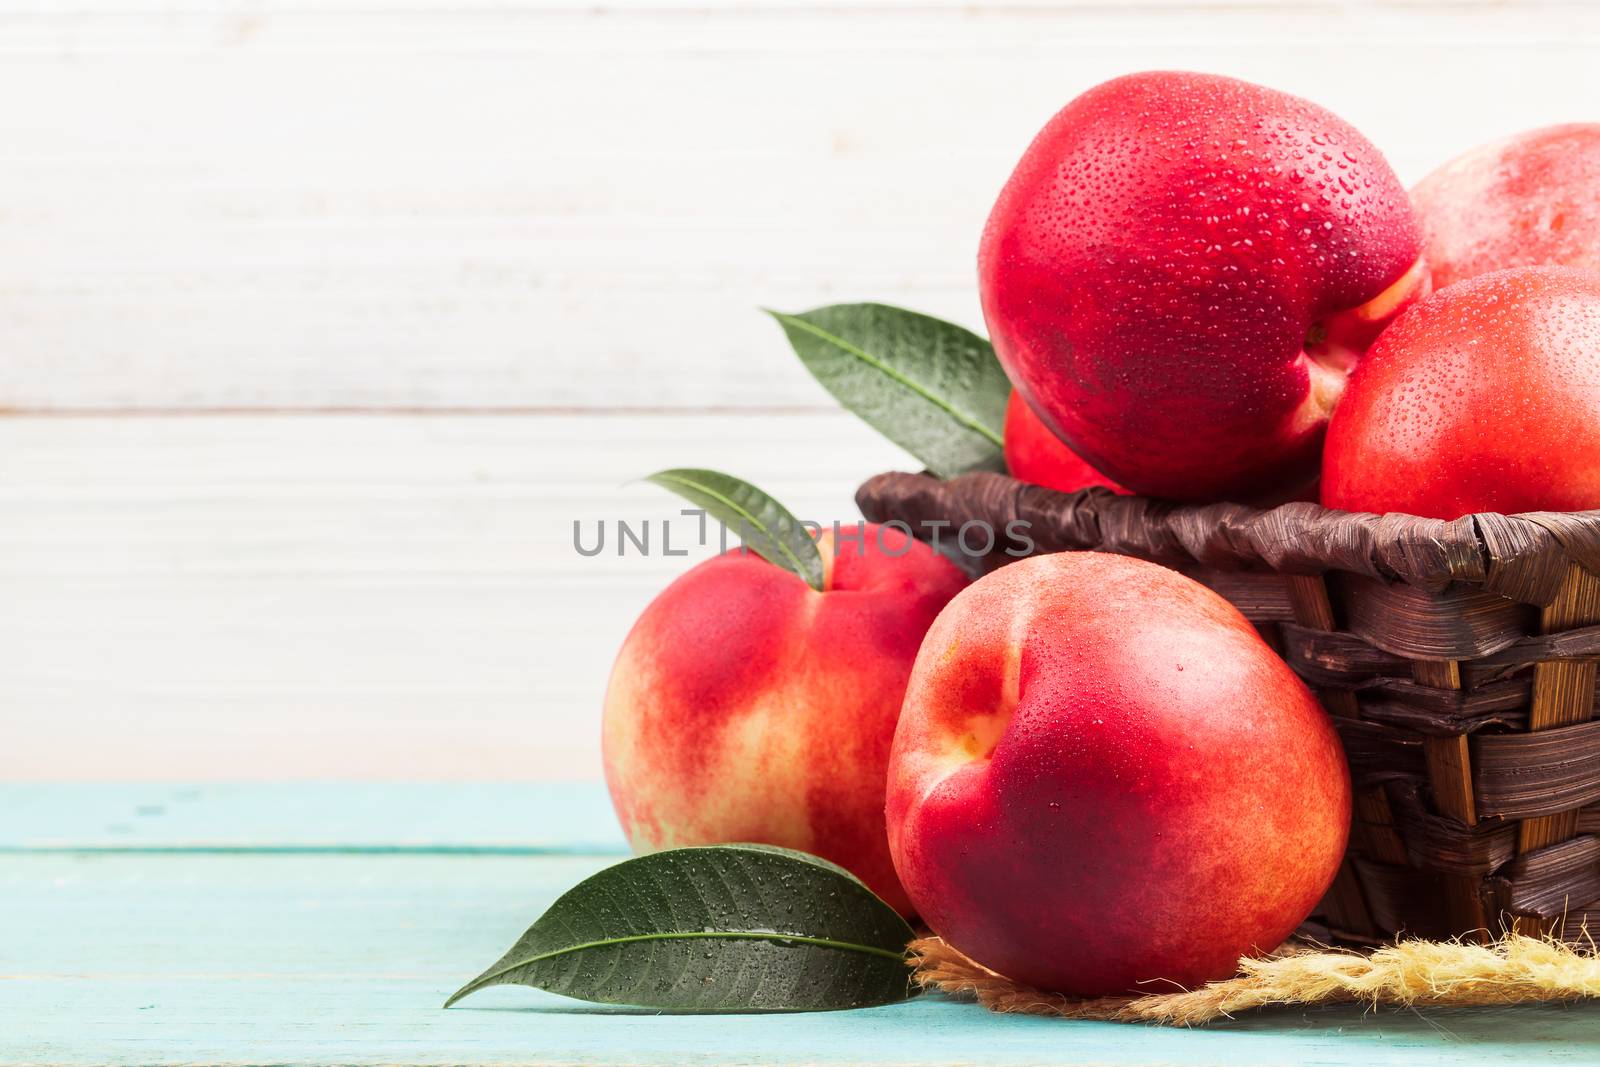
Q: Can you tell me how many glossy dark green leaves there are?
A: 3